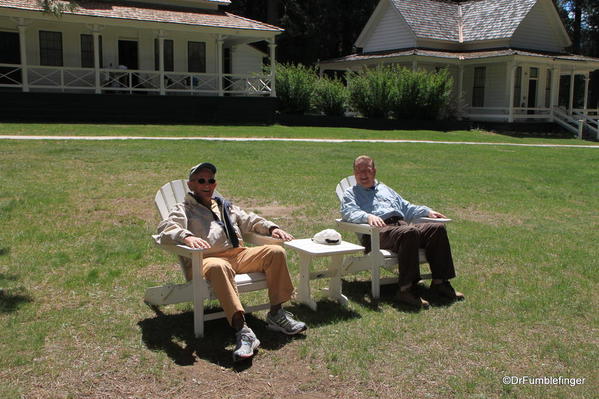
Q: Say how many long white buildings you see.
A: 2